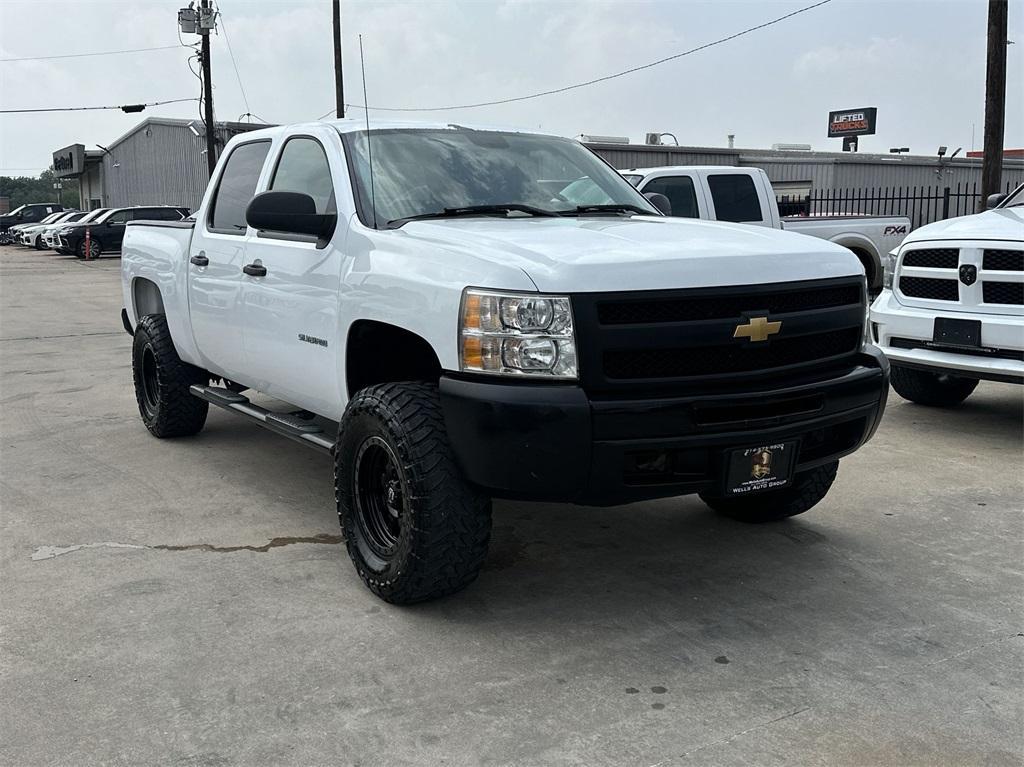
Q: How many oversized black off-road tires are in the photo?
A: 3